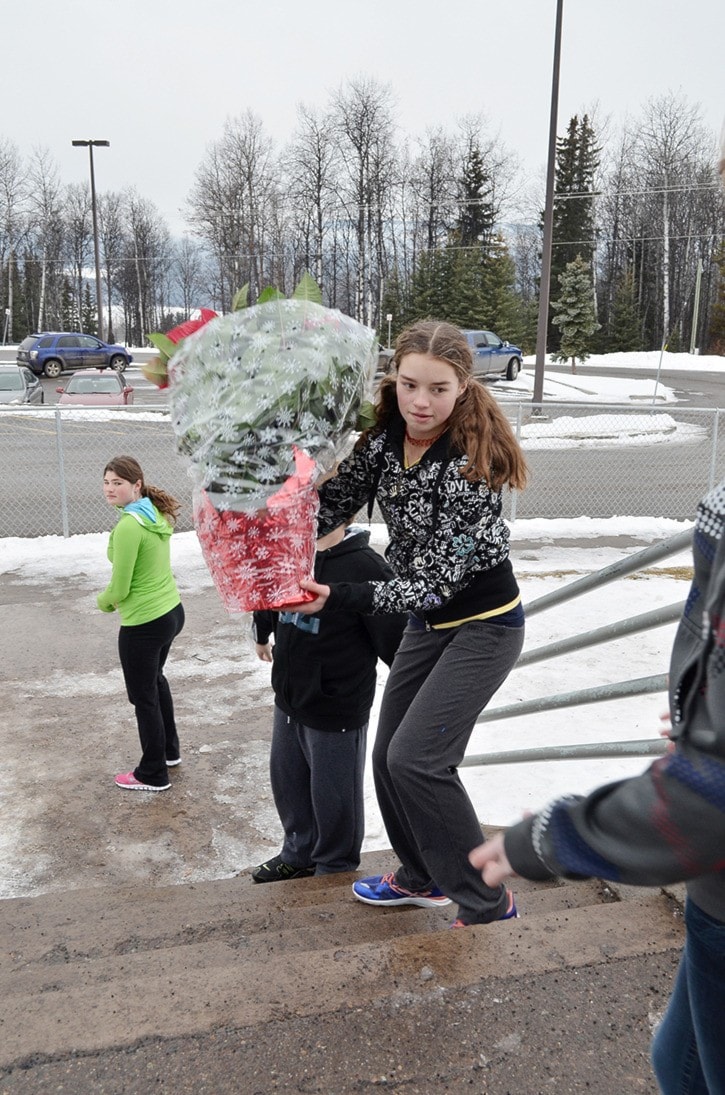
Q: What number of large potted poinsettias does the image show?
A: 1